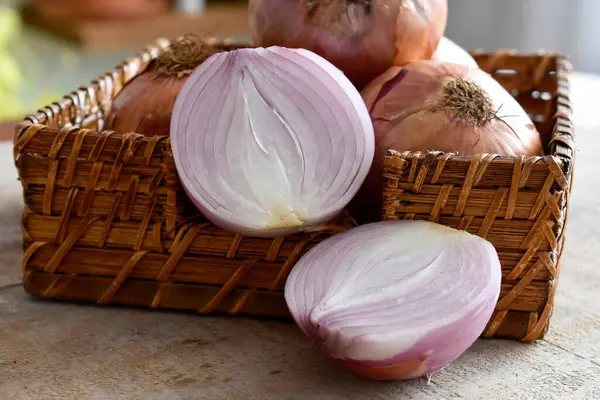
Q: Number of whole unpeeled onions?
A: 3